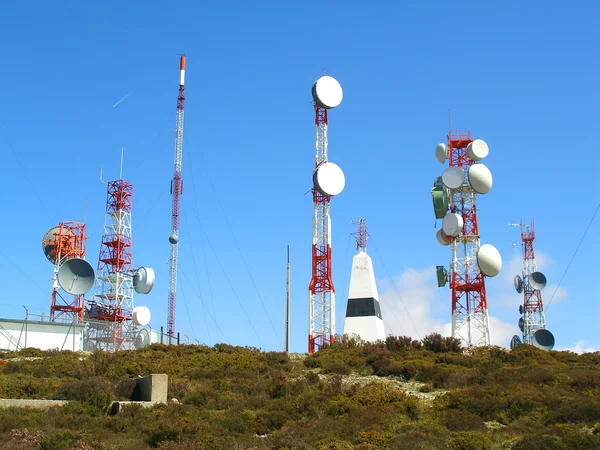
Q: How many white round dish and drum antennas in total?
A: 12